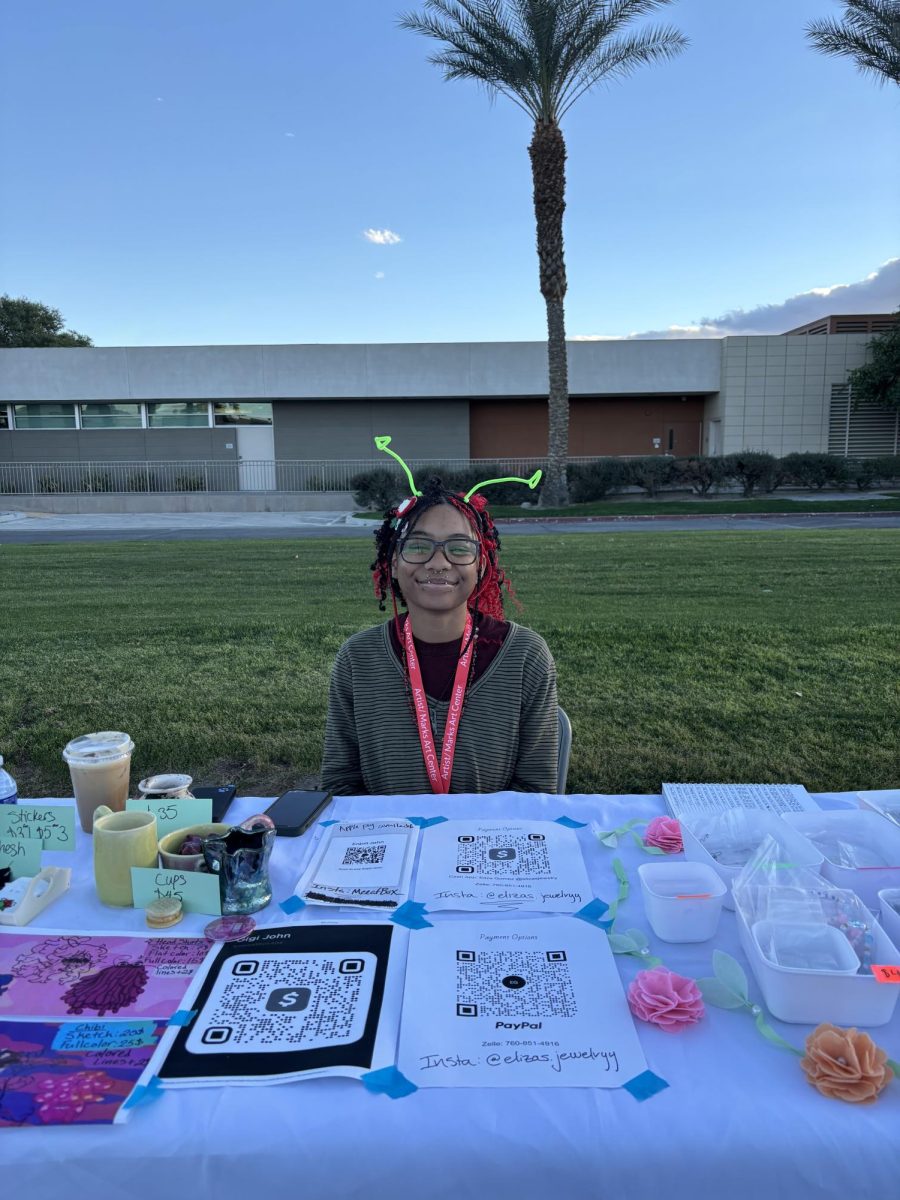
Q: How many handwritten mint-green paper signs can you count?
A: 4